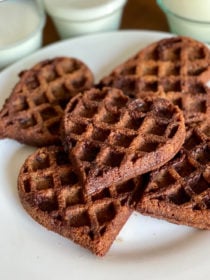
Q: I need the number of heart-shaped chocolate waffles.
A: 5